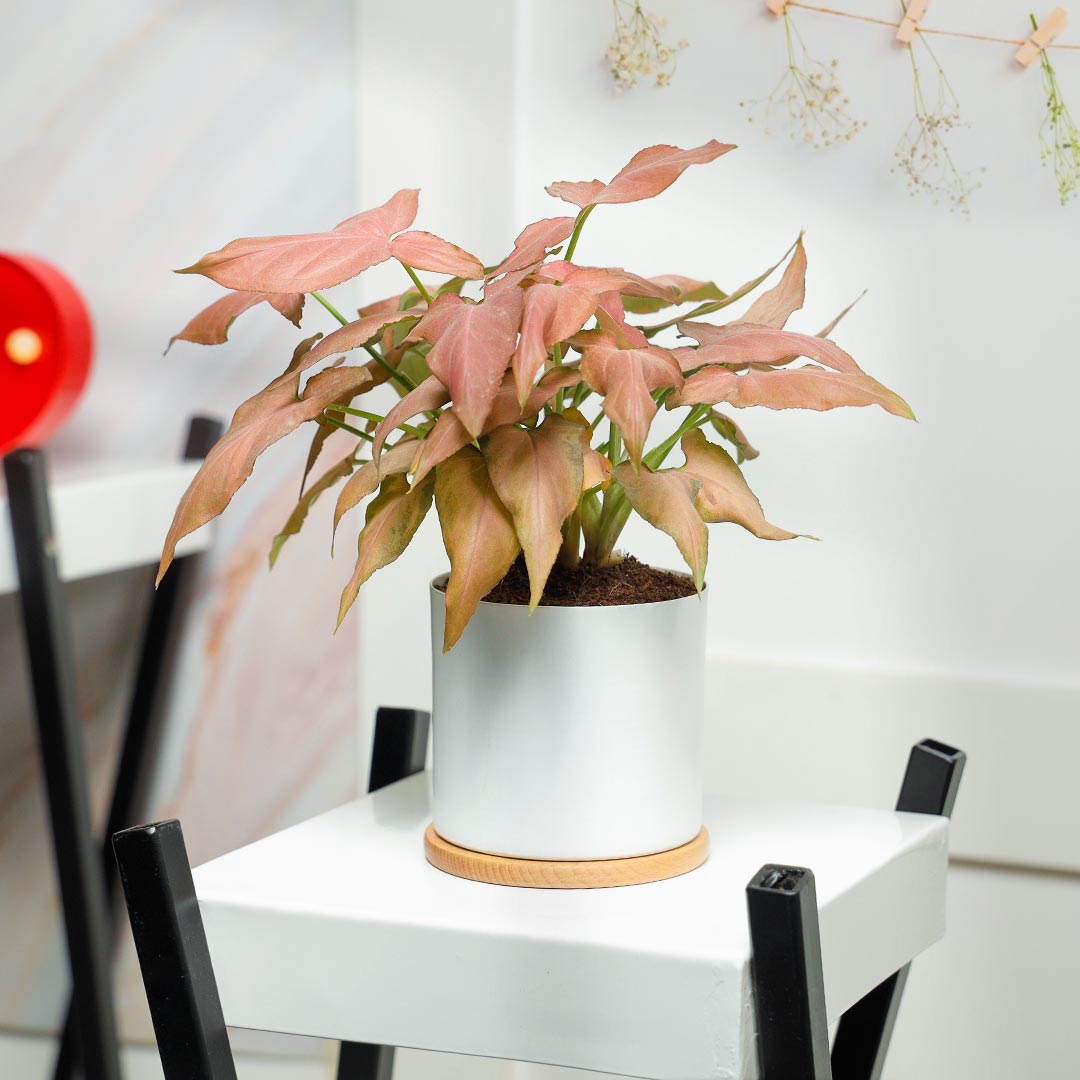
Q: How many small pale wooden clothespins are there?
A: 3